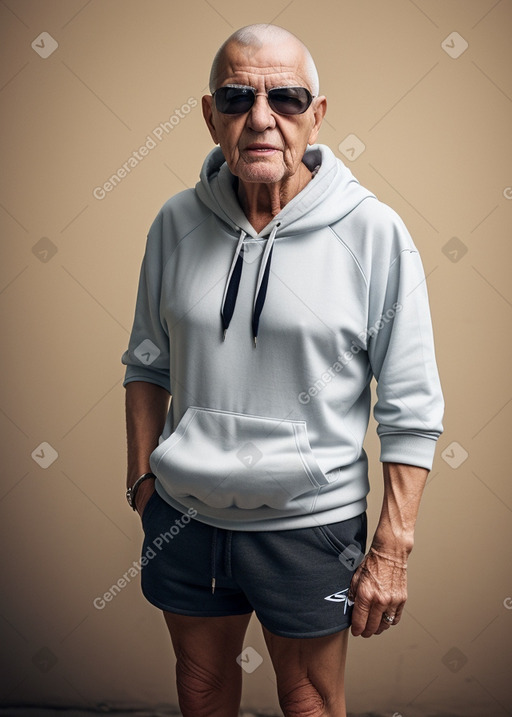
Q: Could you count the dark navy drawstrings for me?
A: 2